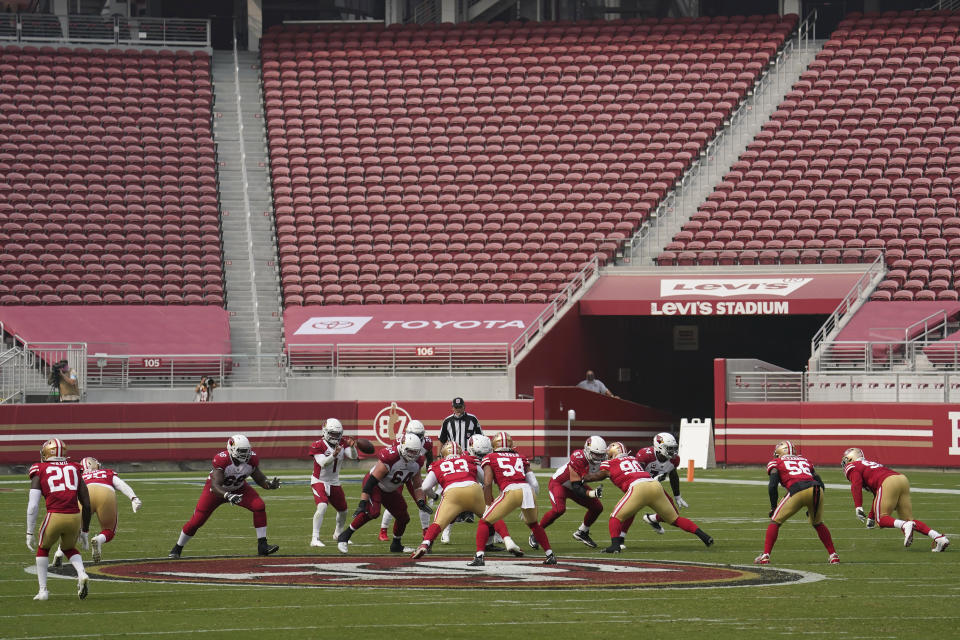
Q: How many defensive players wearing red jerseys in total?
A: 7